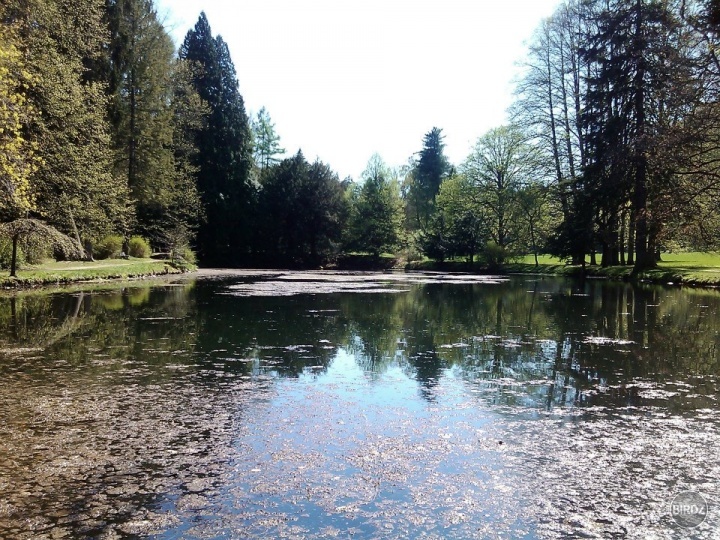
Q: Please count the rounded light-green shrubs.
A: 2